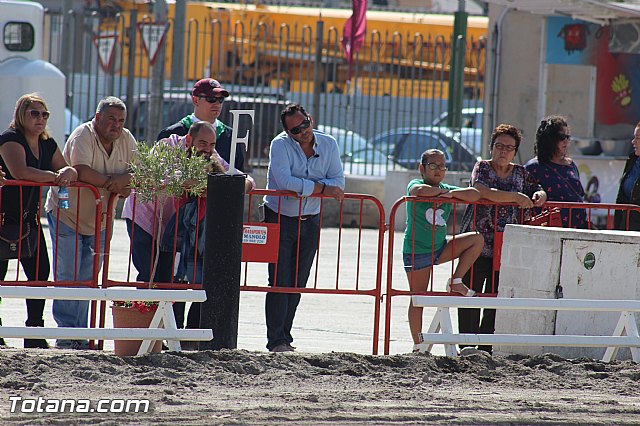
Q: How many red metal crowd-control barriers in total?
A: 3